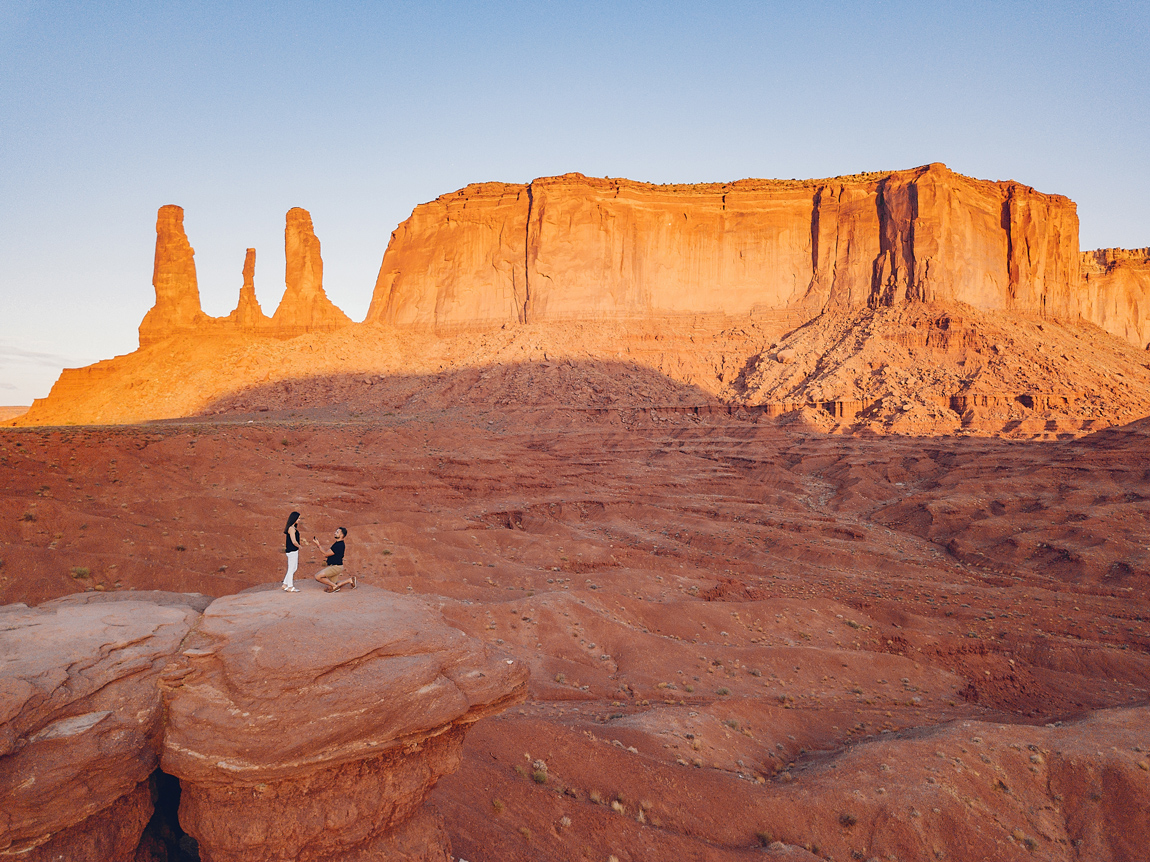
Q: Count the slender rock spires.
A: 3